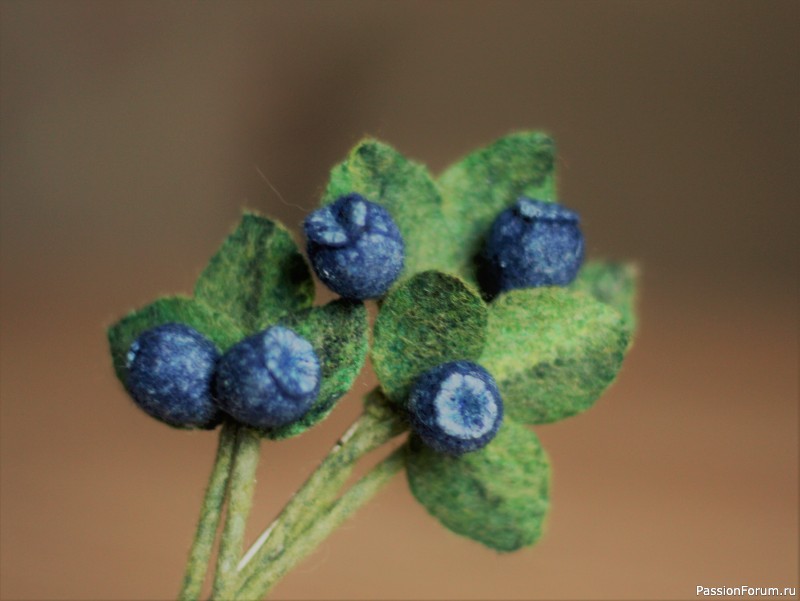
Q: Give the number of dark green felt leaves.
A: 9